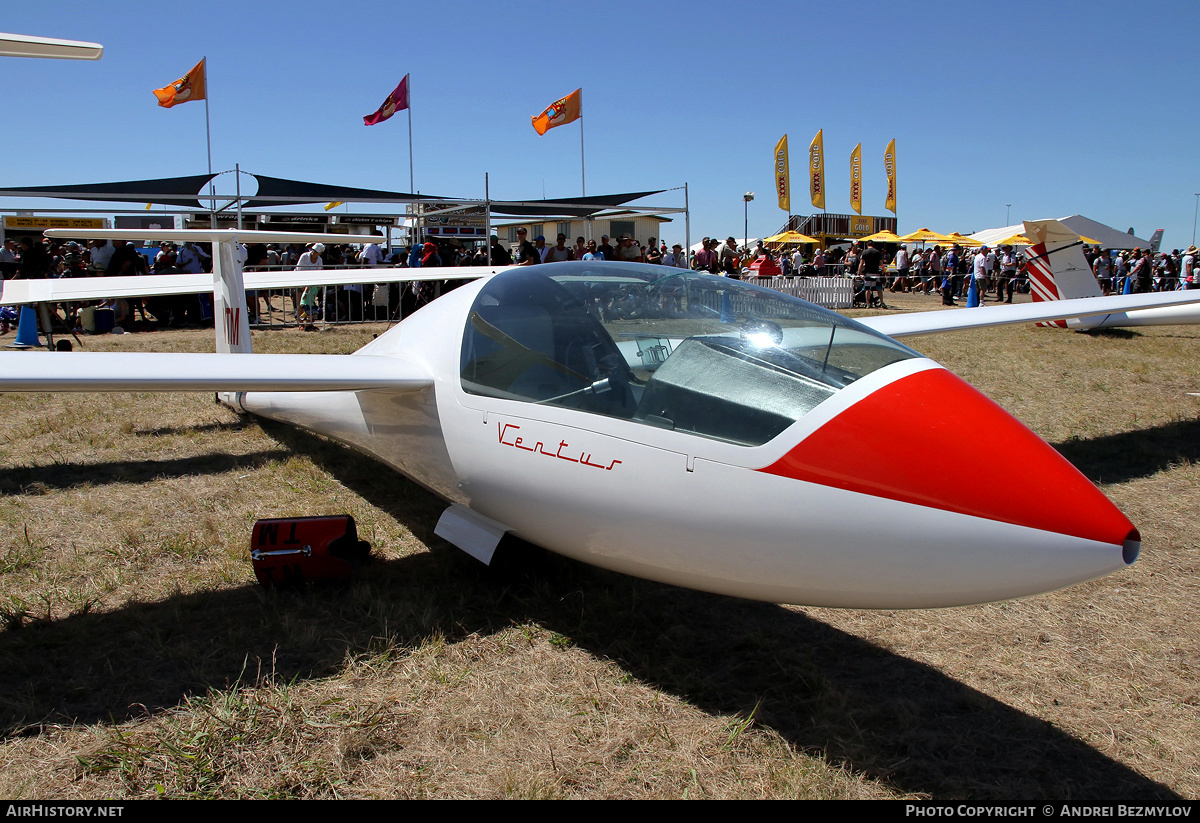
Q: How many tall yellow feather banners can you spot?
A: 4